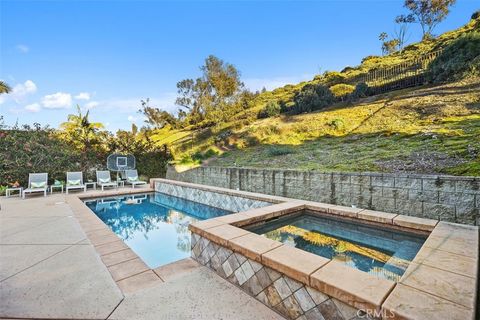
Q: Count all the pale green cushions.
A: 4